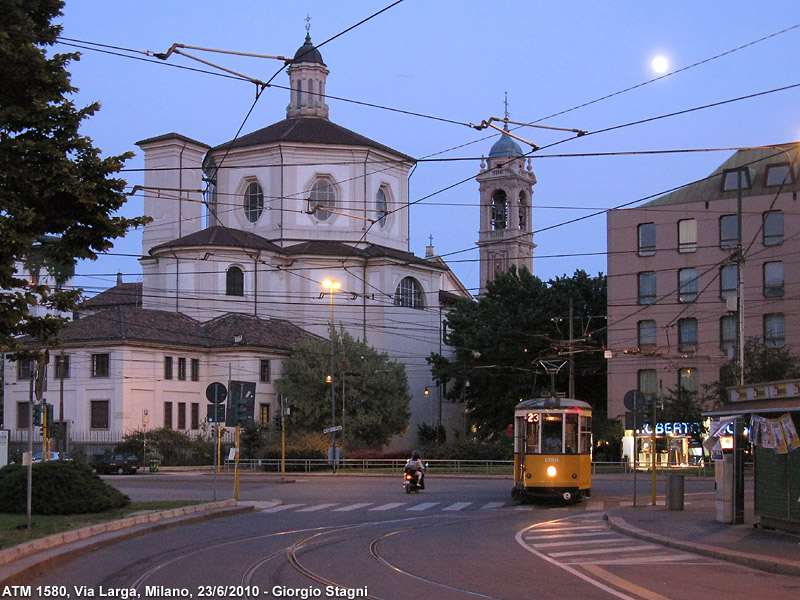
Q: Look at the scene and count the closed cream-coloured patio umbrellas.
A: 0